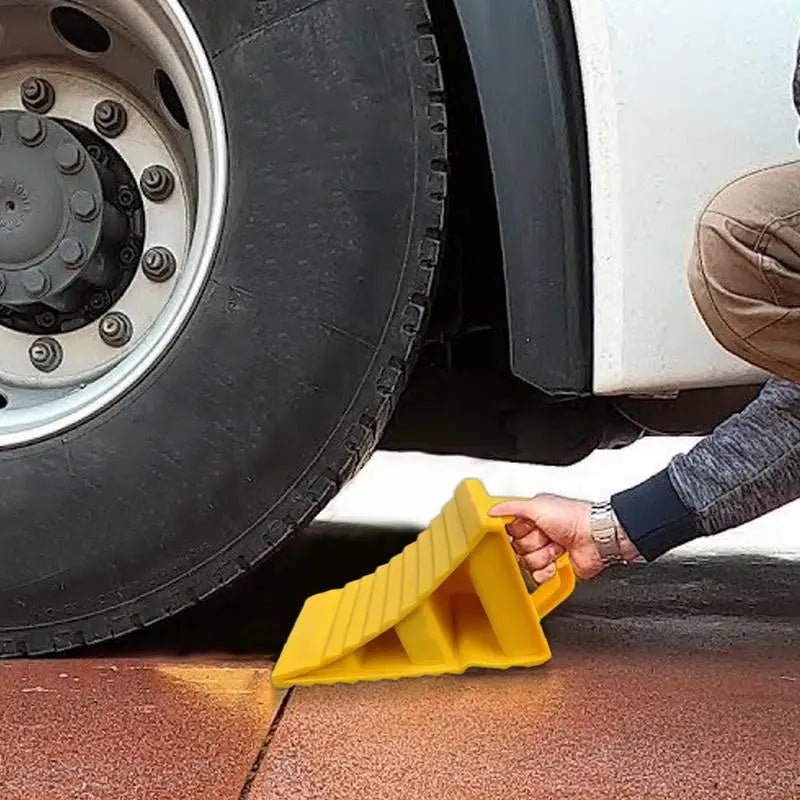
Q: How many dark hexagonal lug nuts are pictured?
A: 6